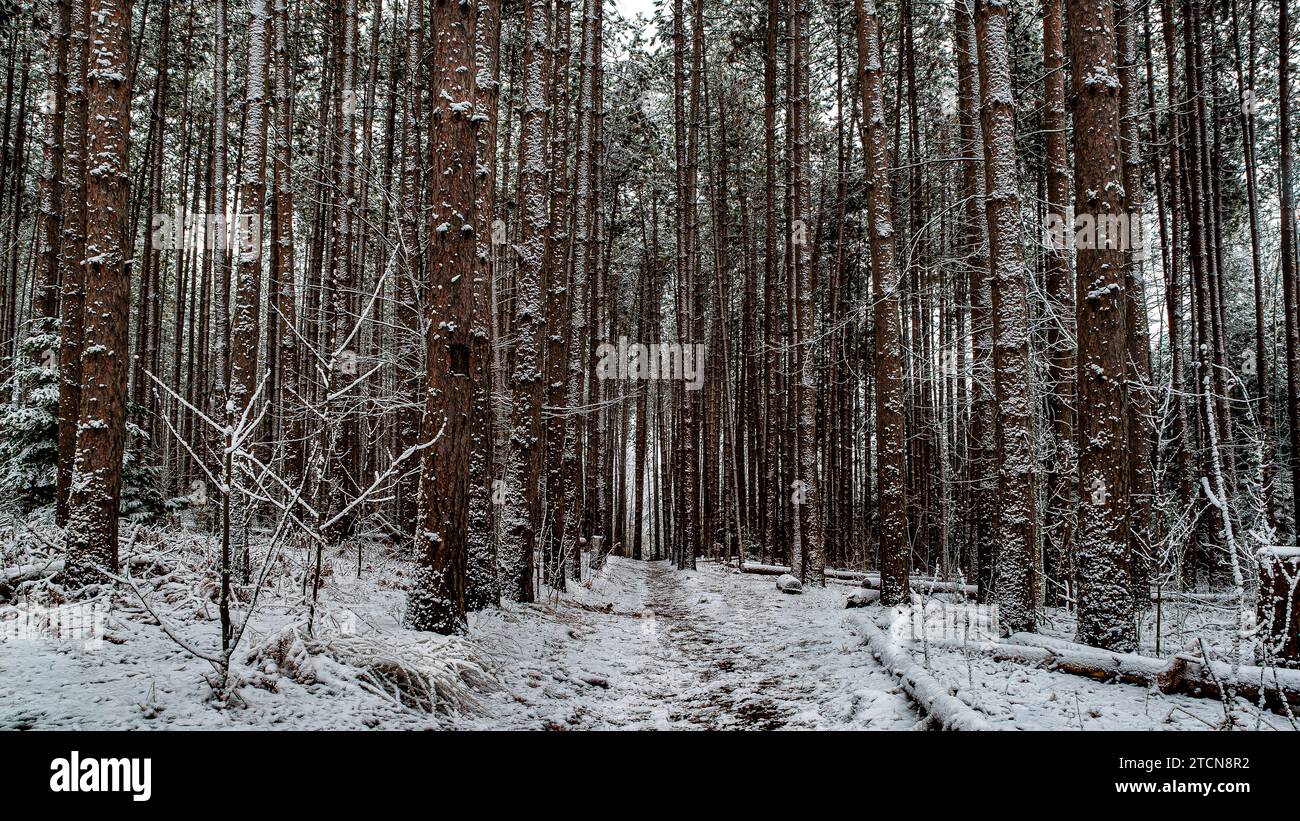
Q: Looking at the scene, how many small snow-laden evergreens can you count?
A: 2